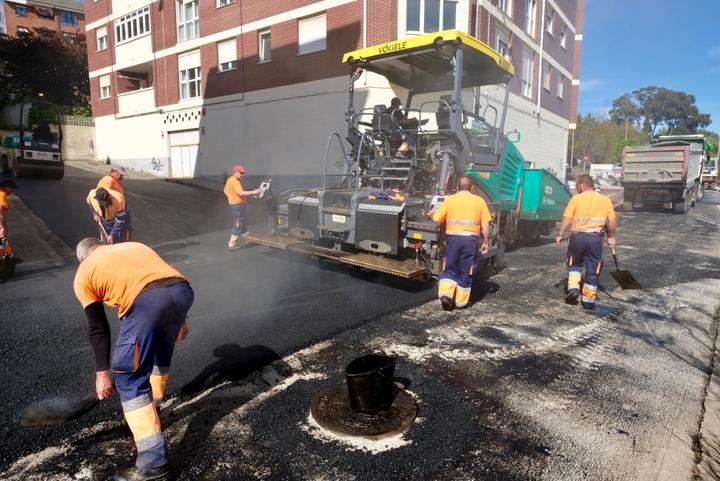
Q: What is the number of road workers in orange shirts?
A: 7